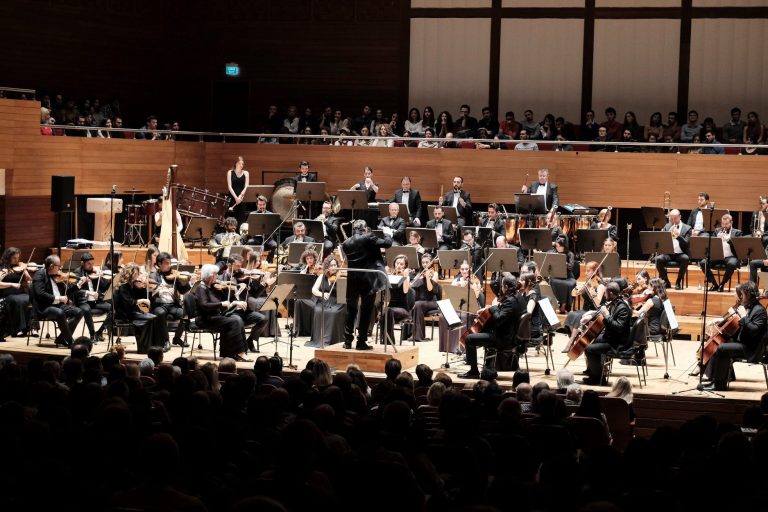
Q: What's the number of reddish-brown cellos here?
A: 3